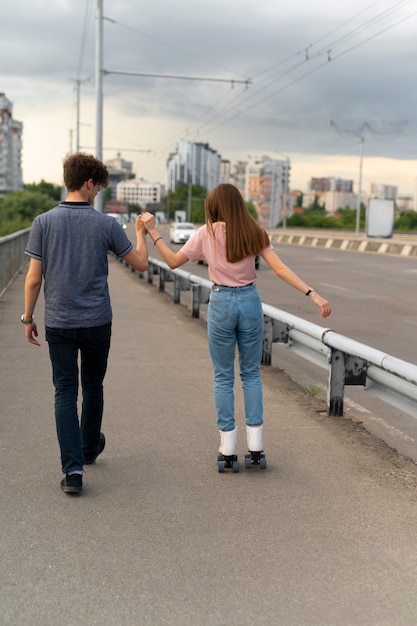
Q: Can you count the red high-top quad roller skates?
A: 0